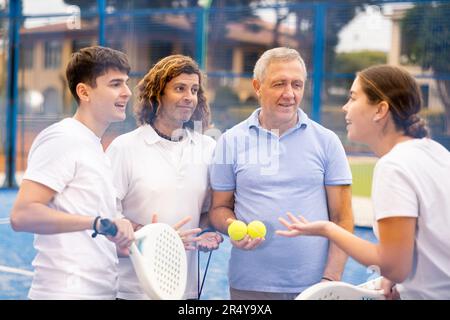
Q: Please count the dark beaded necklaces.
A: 1